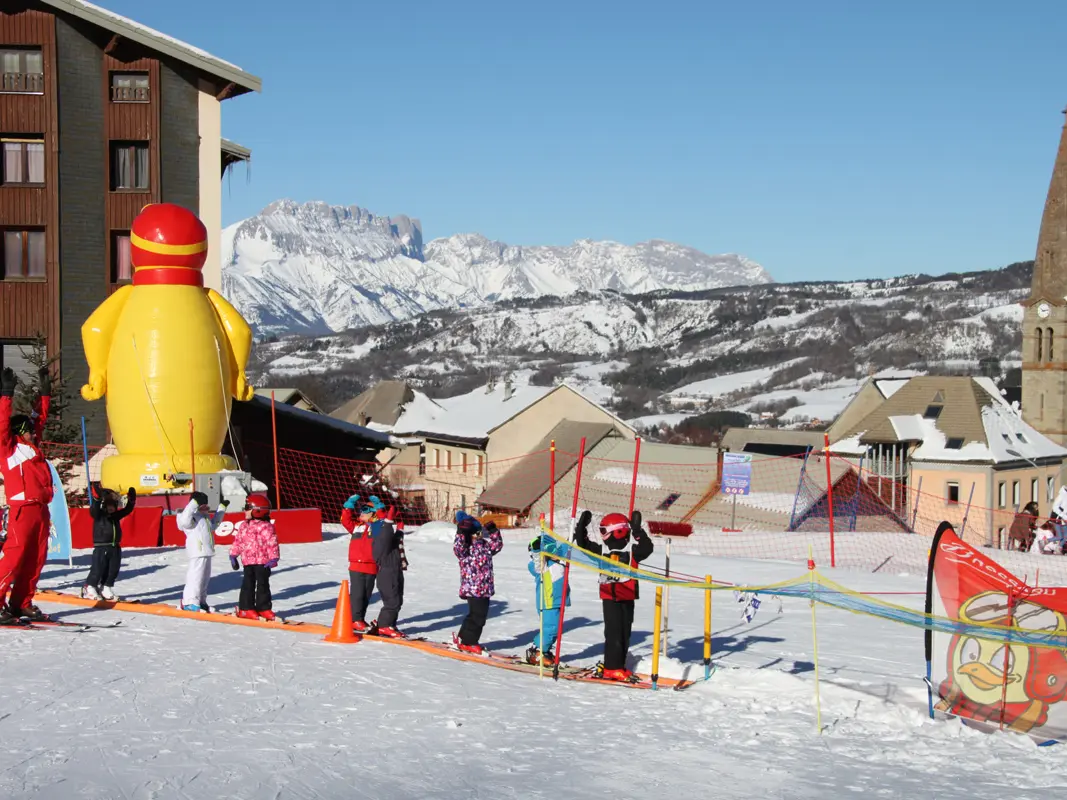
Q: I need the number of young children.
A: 8